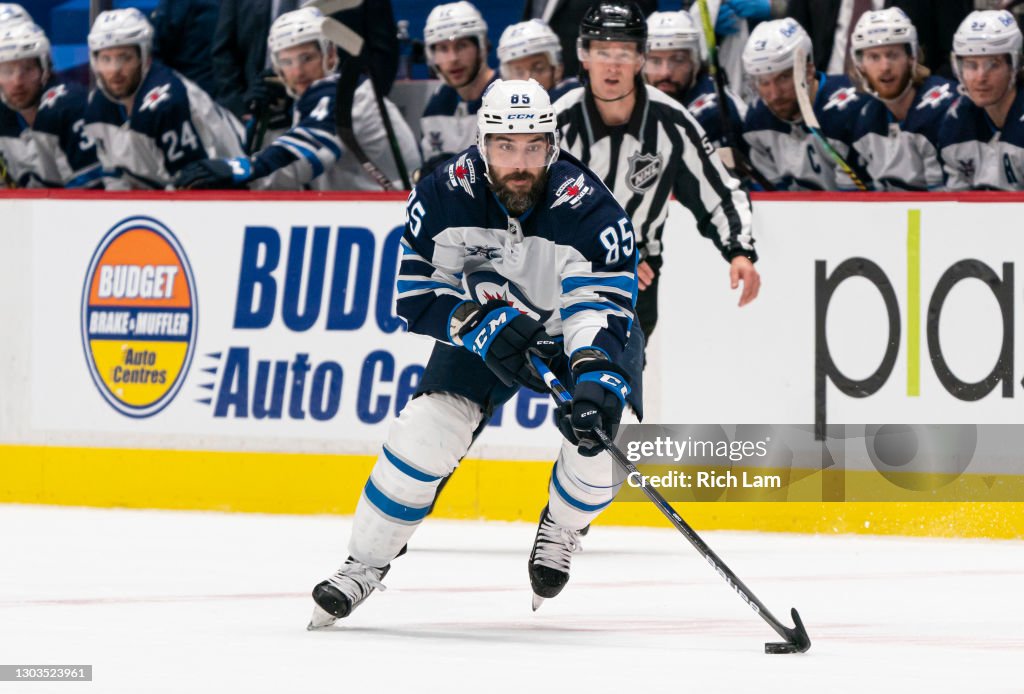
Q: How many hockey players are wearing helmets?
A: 10